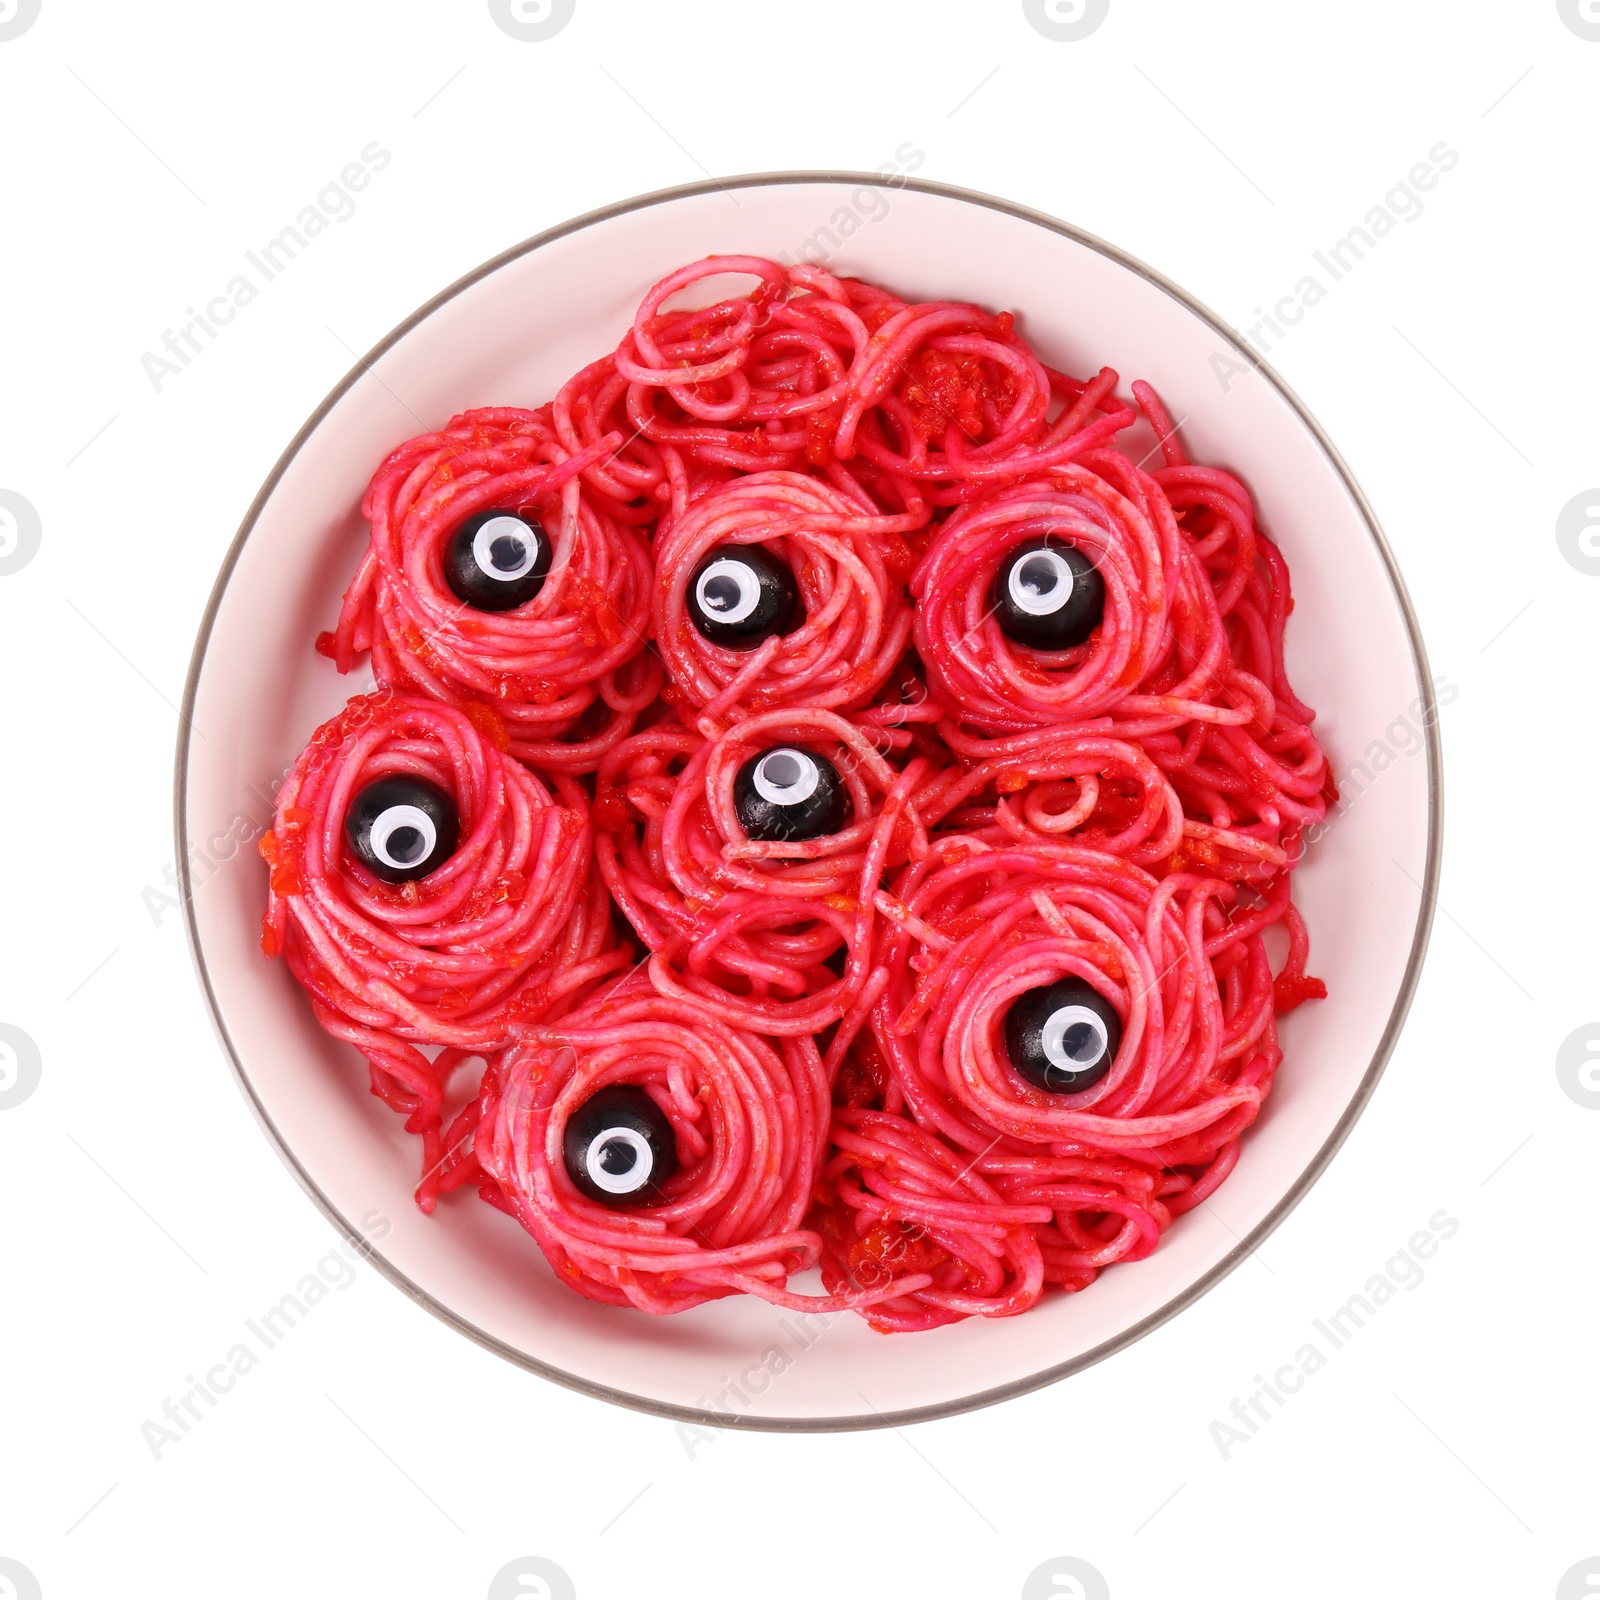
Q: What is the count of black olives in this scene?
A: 7